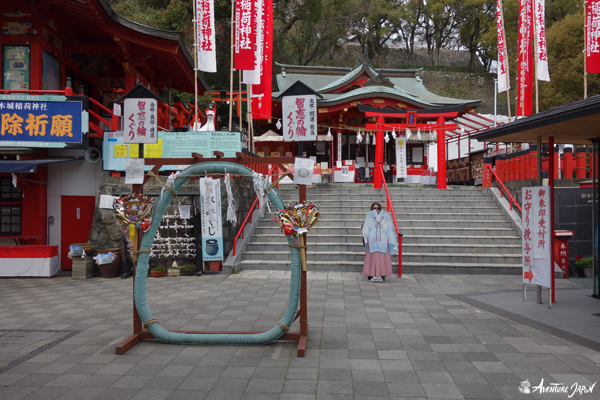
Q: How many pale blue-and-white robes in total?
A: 1